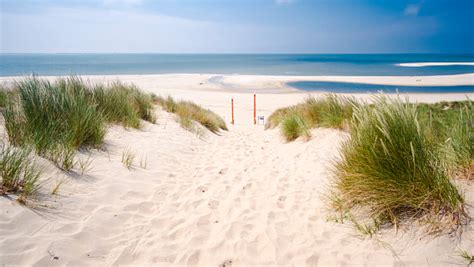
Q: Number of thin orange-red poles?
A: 2